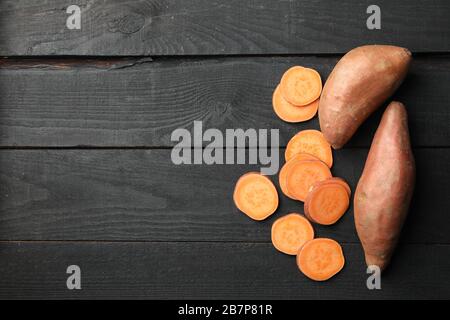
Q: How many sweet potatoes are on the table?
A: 2